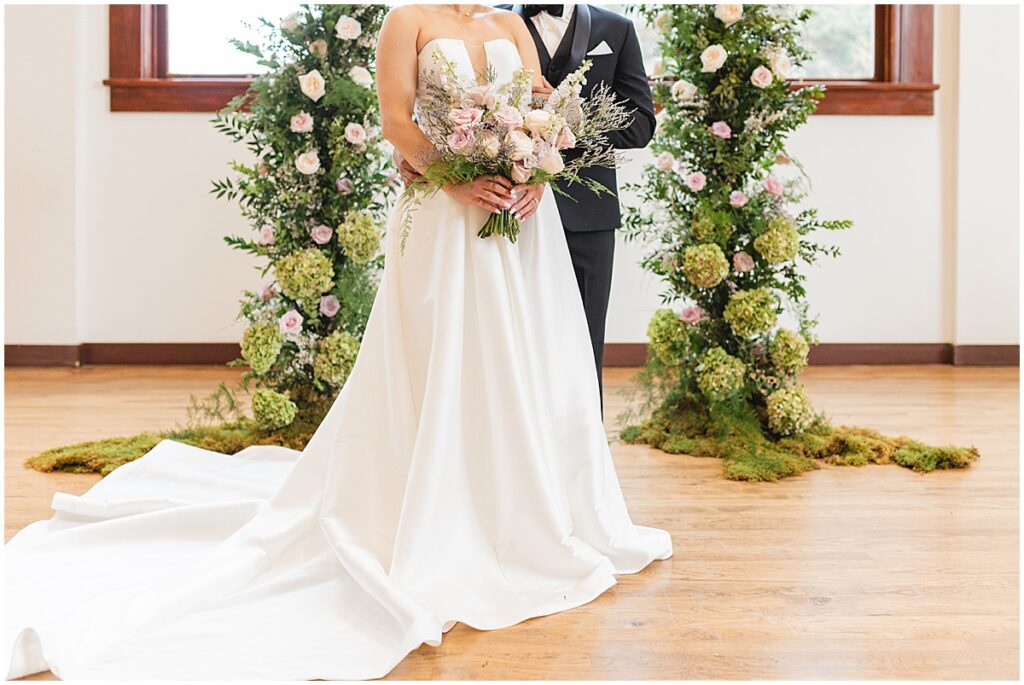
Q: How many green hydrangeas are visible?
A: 12